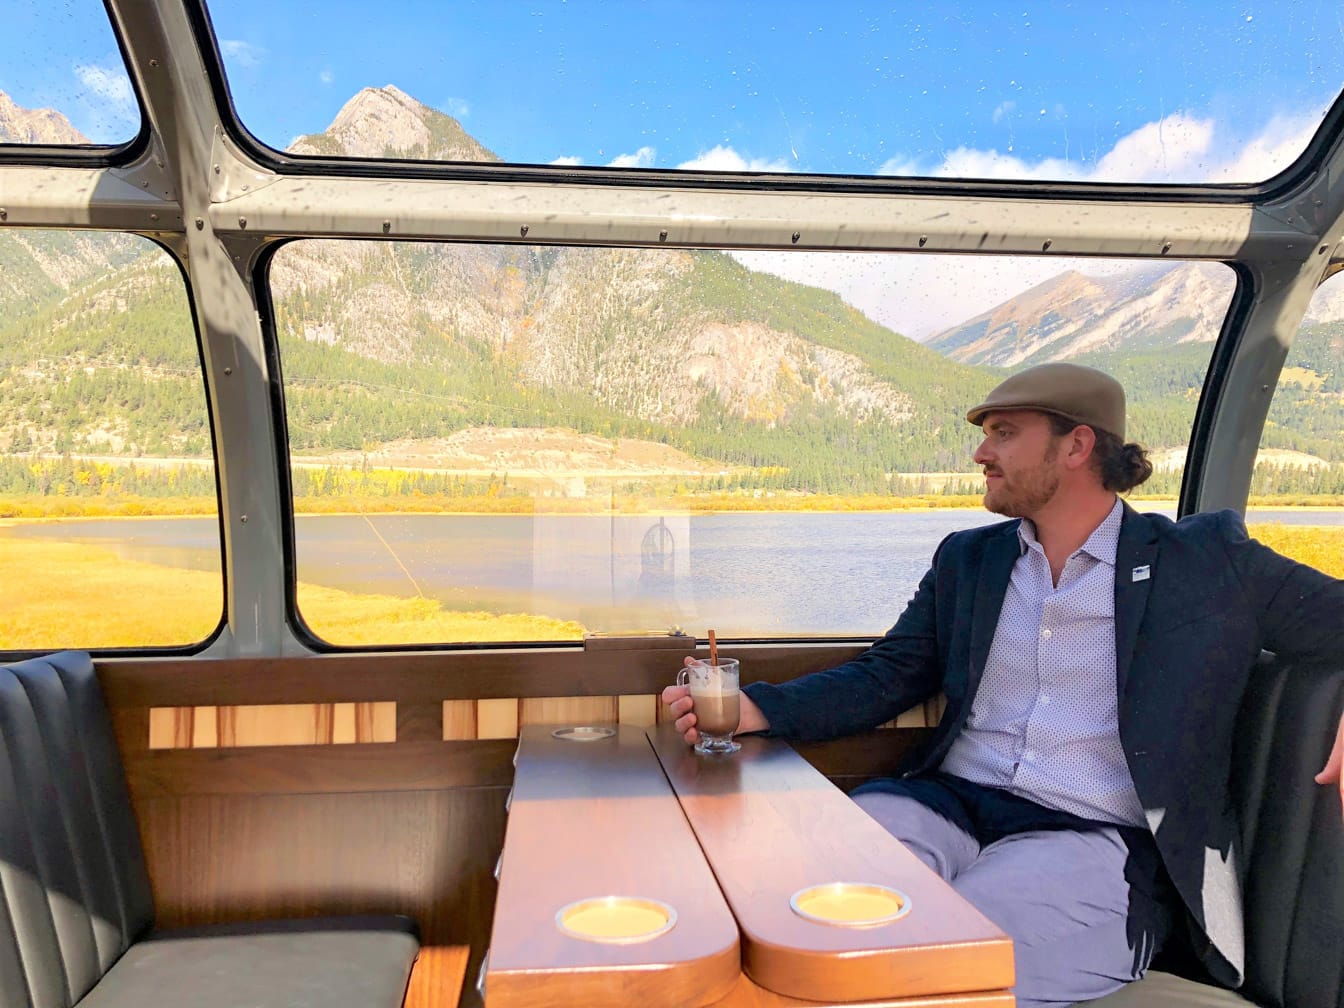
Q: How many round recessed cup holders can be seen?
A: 3